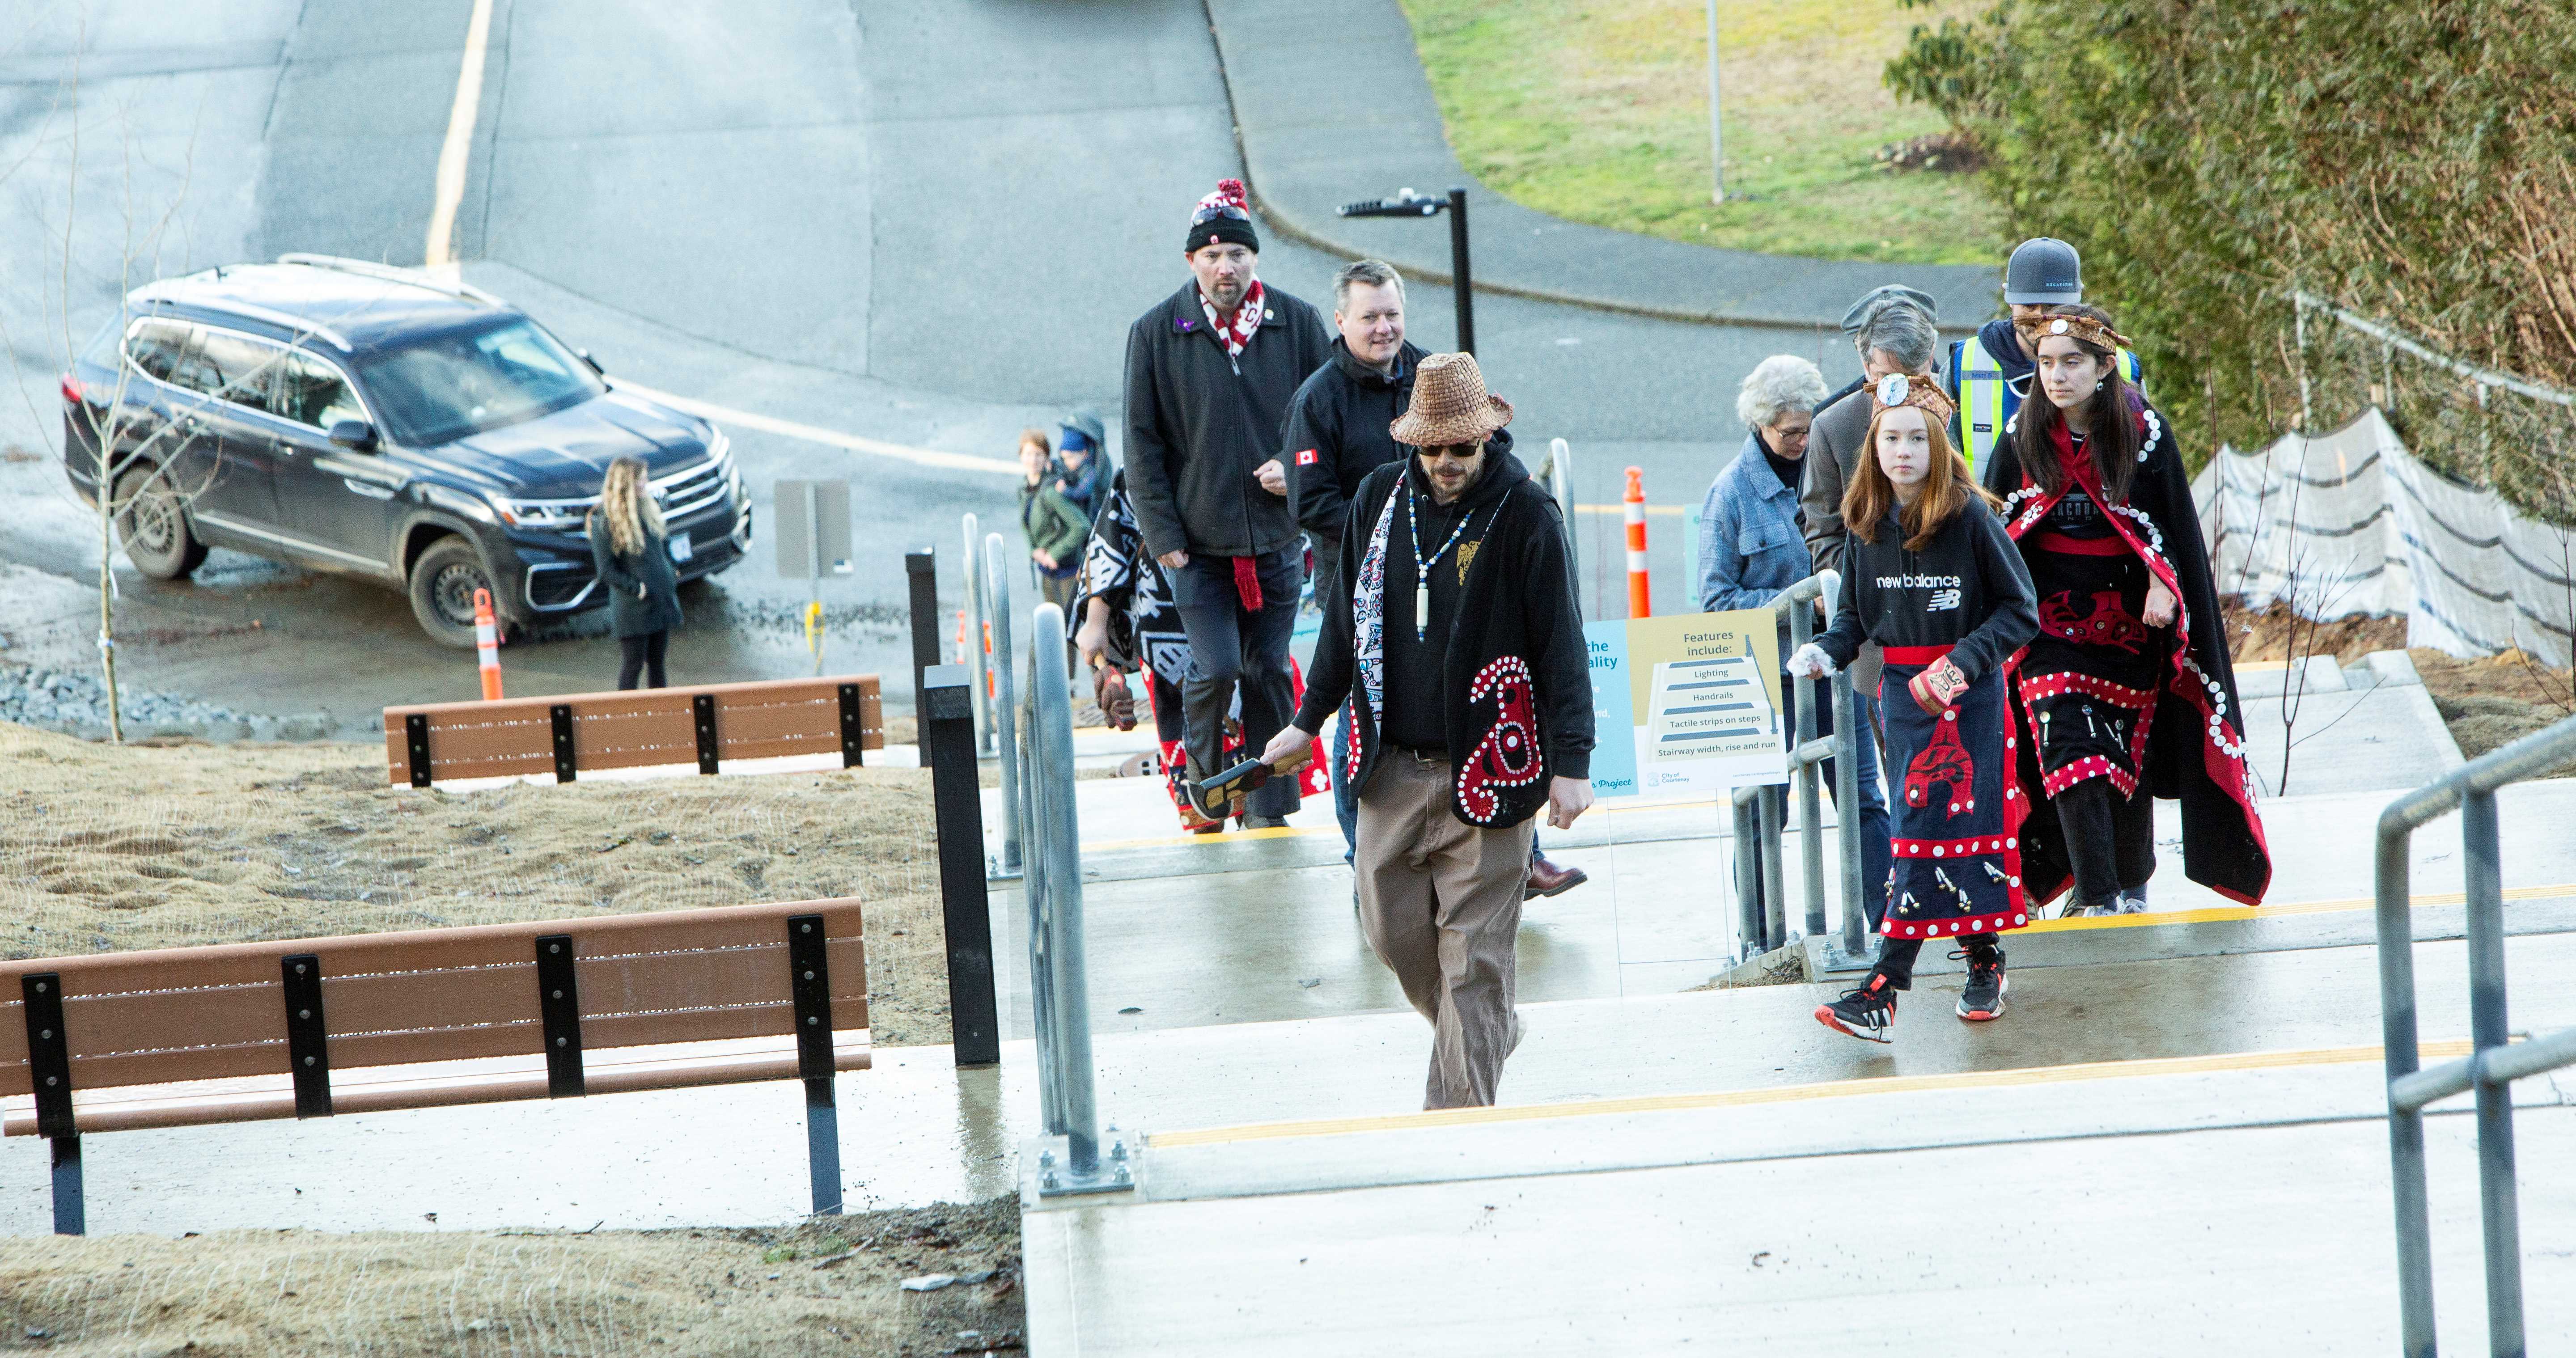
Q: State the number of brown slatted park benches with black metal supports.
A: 2